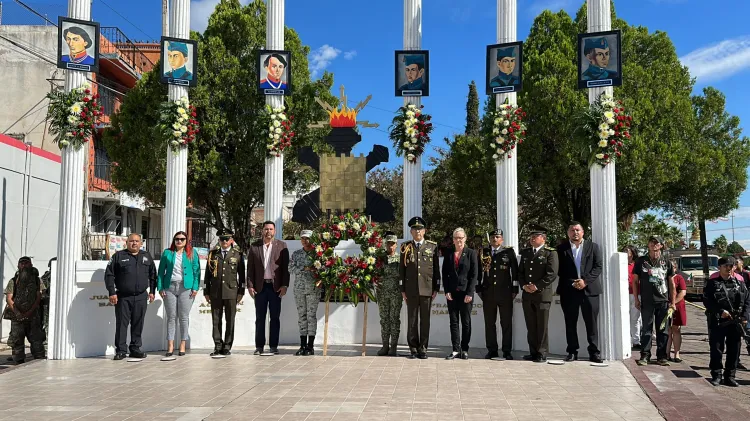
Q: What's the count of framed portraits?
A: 6